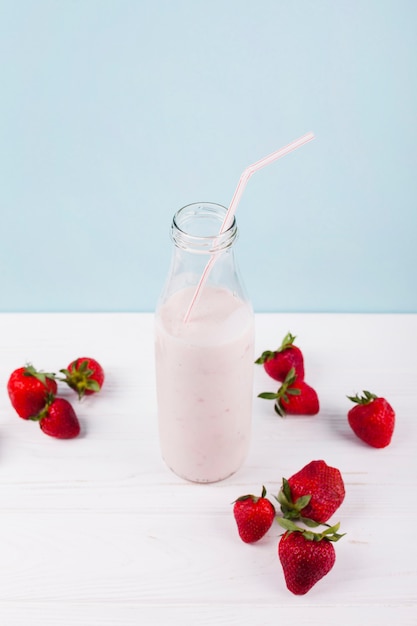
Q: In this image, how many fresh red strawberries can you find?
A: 9